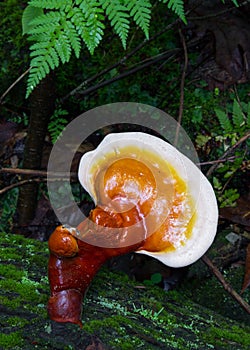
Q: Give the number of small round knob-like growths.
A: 1